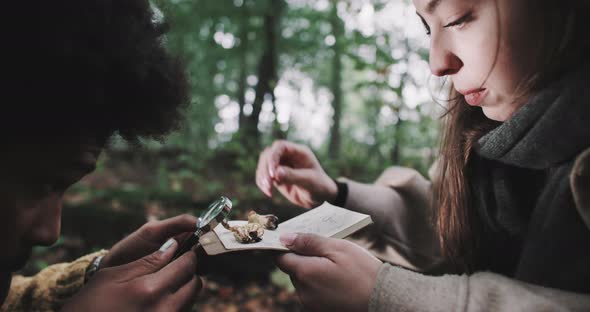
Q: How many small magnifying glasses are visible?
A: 1